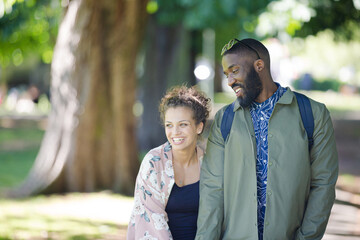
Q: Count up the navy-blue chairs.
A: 0